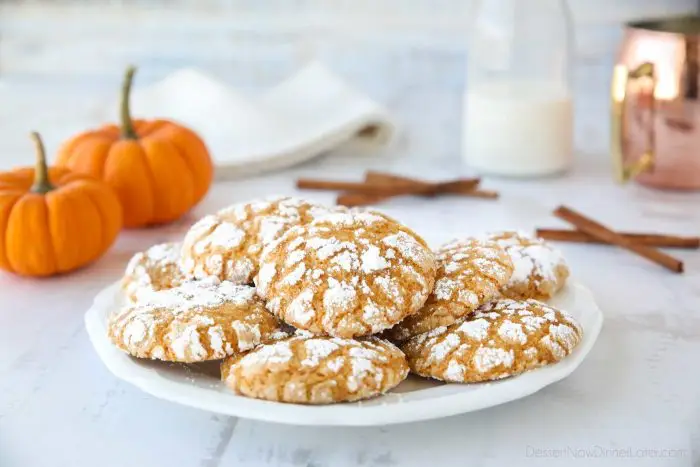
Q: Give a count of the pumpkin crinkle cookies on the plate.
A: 8